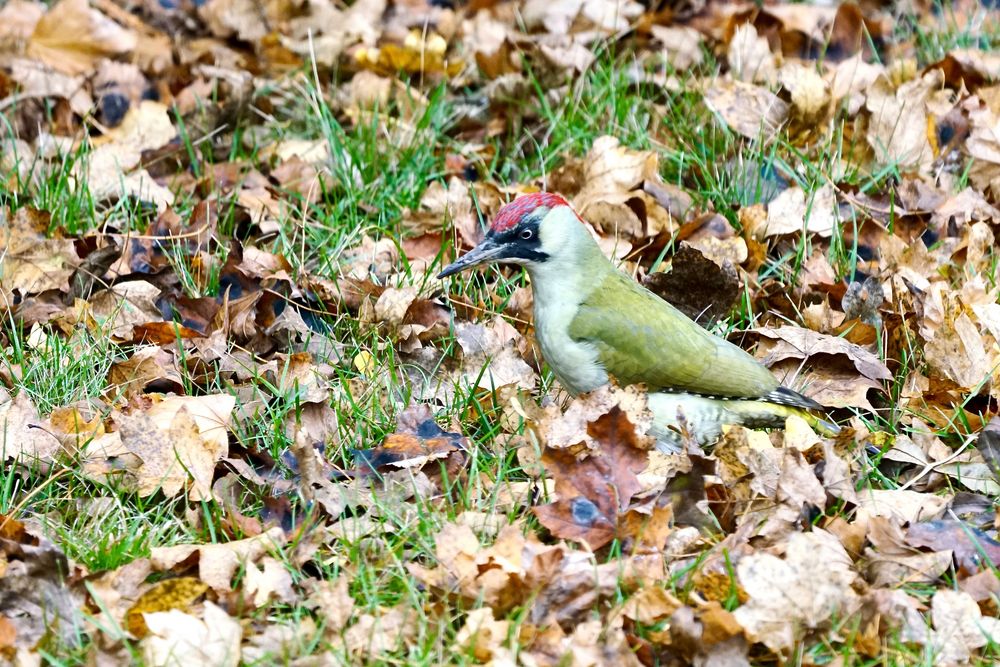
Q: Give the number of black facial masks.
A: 1